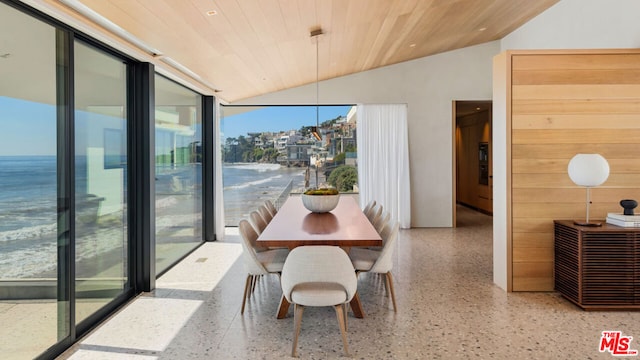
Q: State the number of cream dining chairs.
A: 9